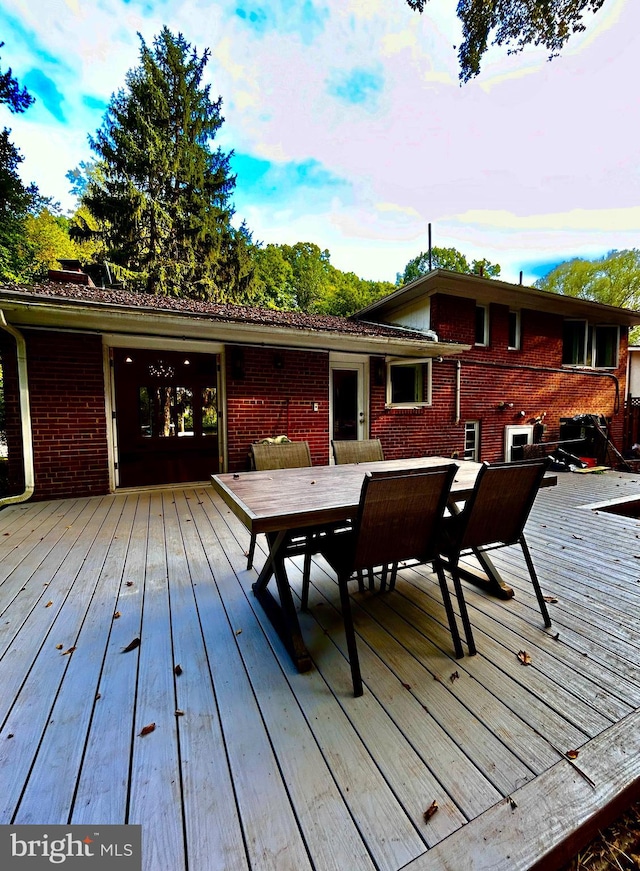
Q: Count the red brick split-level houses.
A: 1